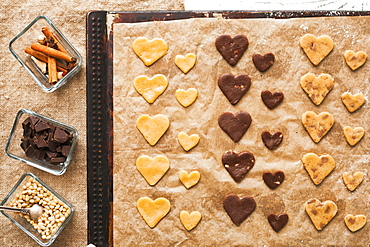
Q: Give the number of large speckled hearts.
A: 5